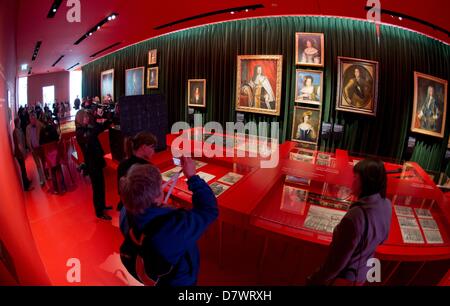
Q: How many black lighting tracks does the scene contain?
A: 9